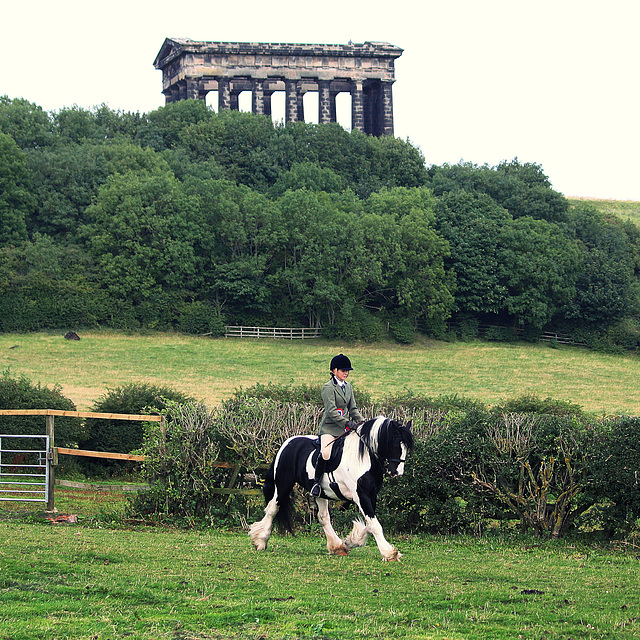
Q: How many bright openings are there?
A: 5